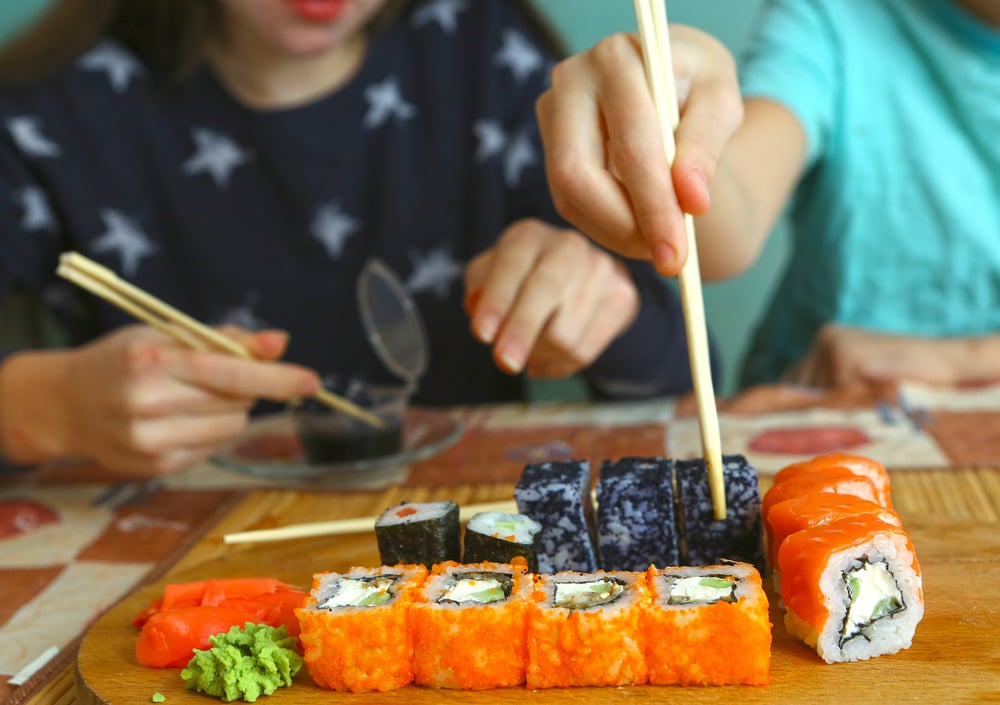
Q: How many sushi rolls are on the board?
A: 13